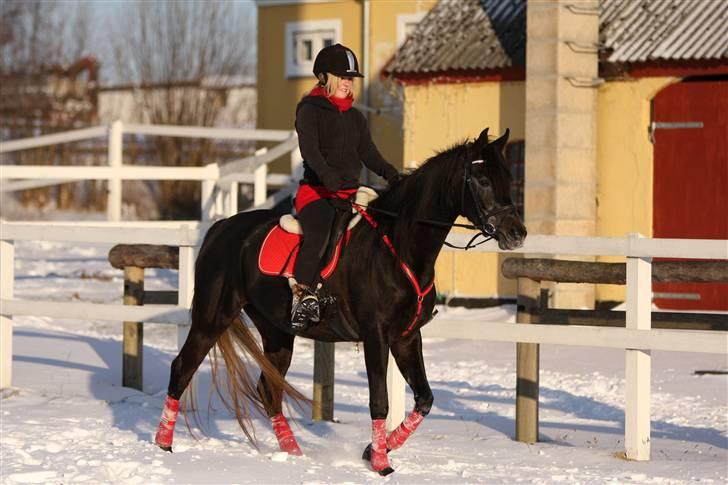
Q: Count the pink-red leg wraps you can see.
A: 4